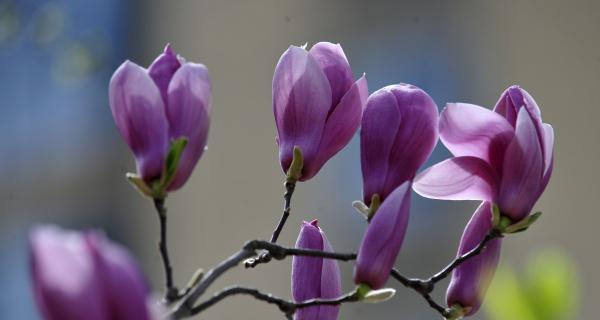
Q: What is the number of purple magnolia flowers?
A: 8